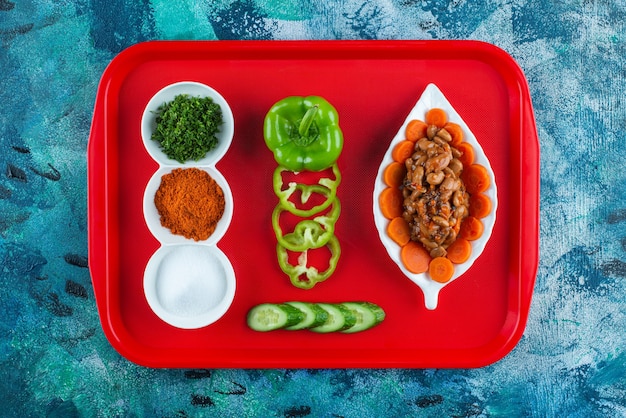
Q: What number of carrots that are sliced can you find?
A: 14